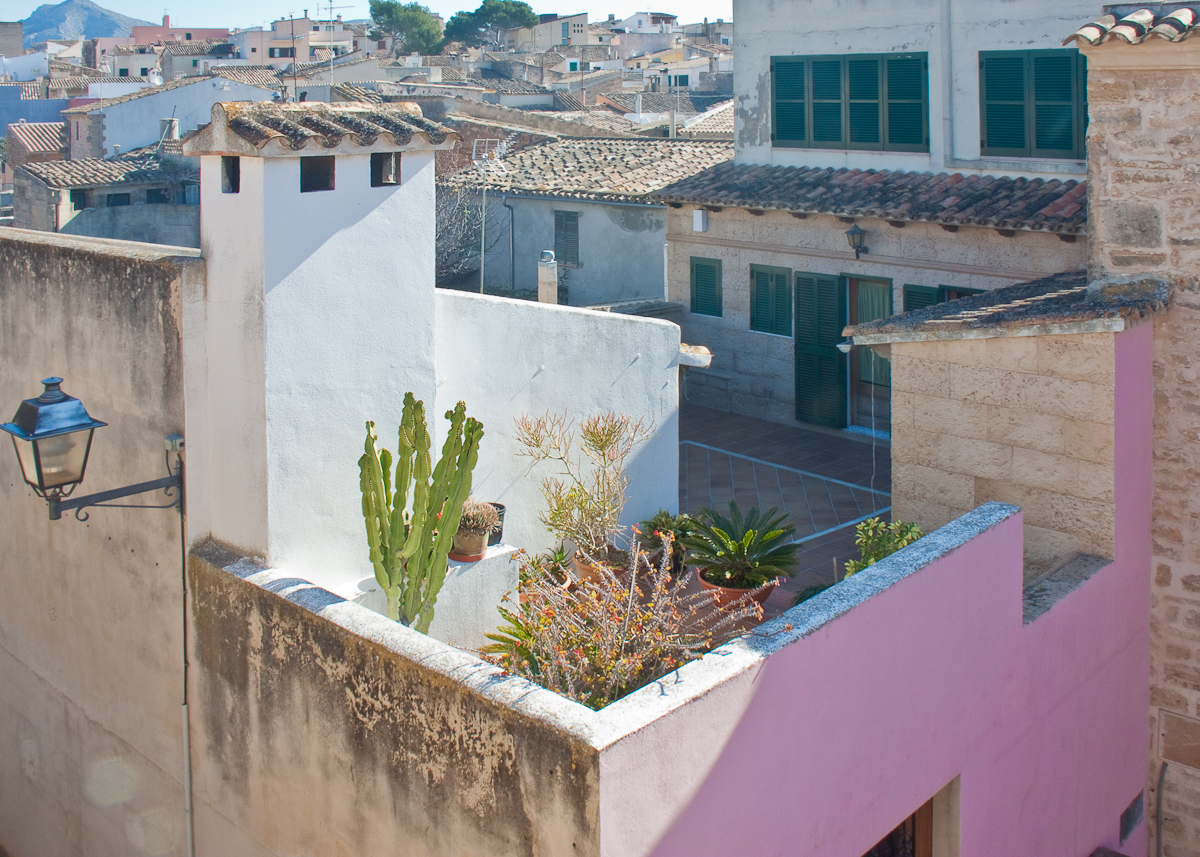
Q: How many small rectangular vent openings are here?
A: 3